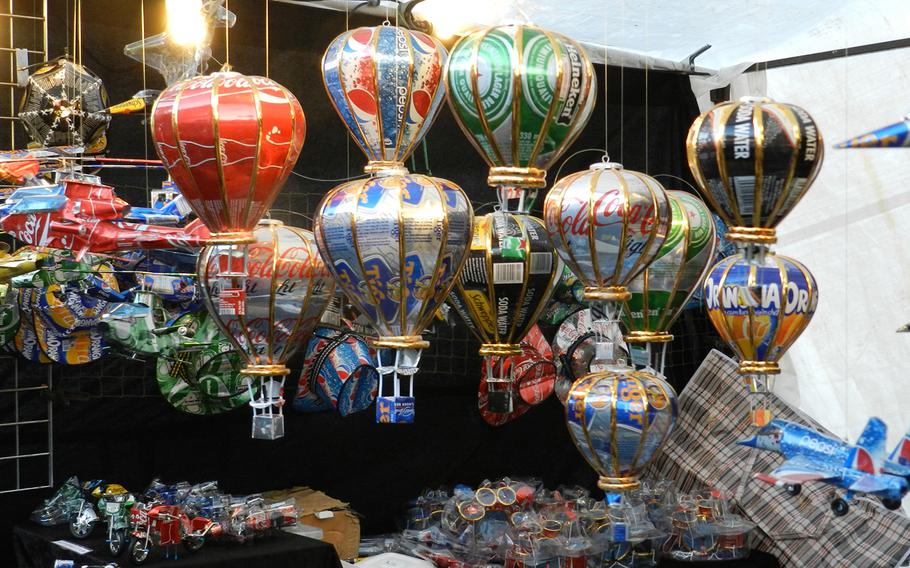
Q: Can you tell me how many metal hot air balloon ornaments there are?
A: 11